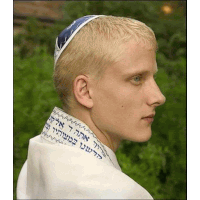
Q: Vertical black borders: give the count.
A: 2